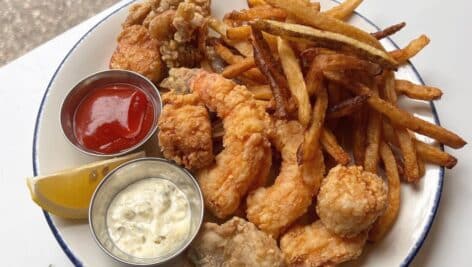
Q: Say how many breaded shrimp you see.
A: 2